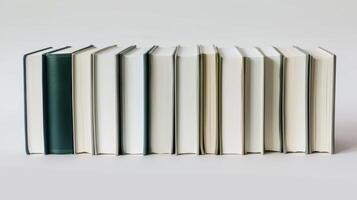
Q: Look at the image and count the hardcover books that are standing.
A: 13